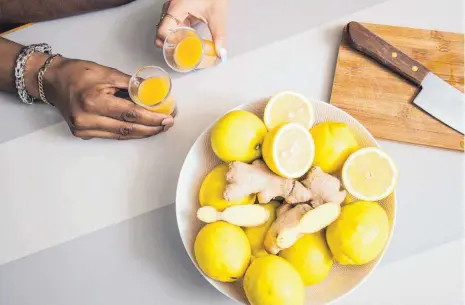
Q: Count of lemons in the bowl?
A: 11